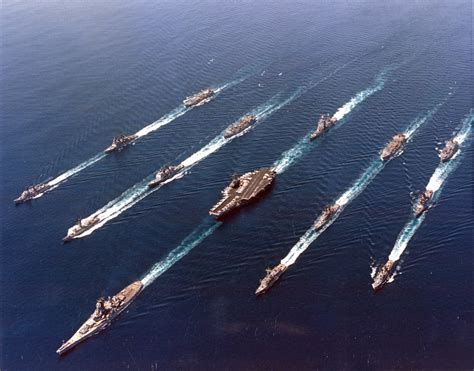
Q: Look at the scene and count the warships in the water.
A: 15